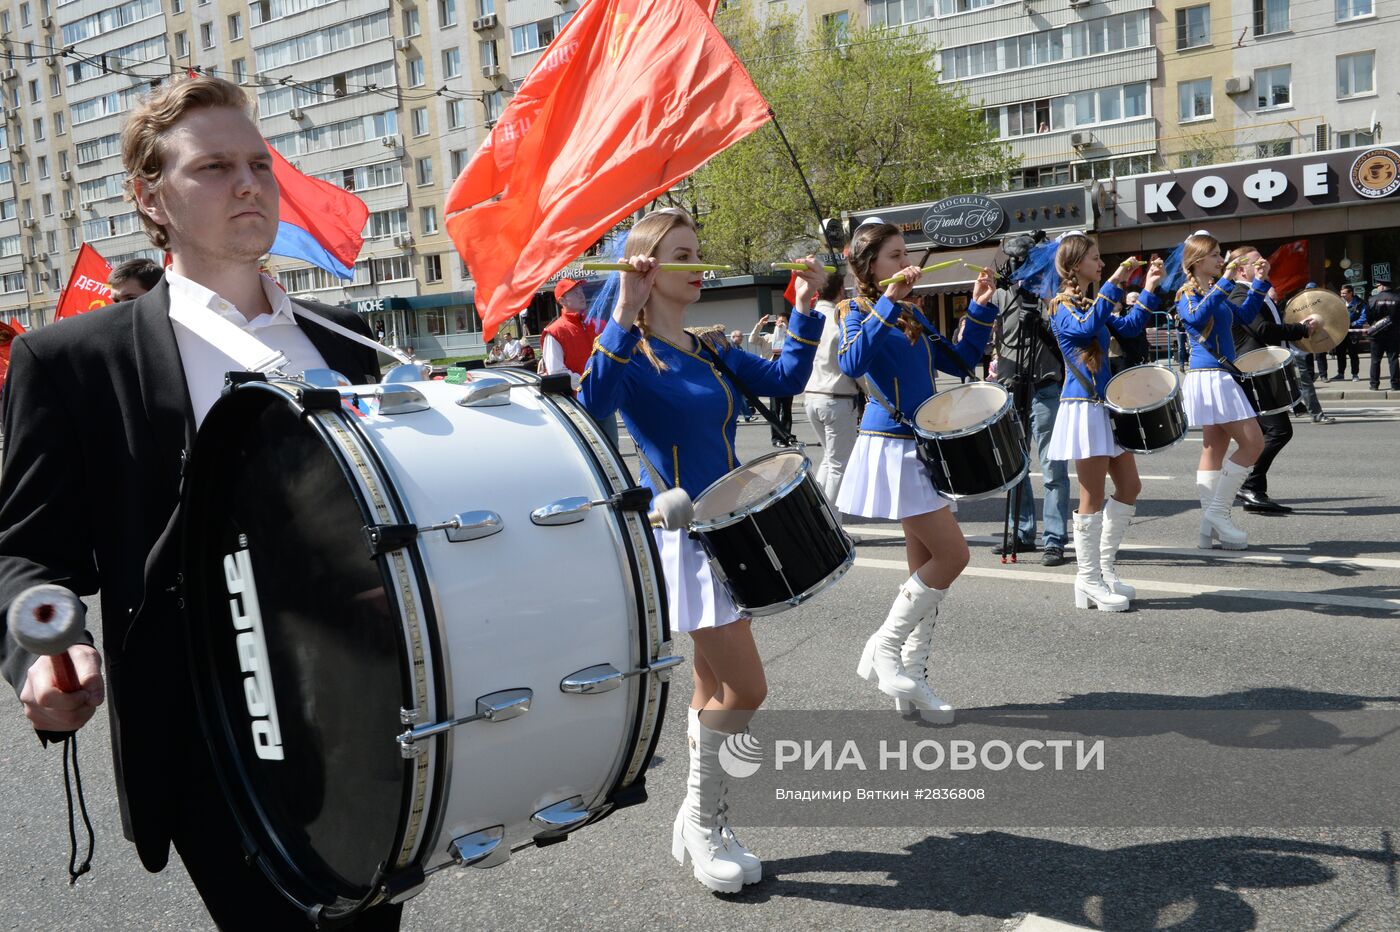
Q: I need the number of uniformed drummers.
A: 4